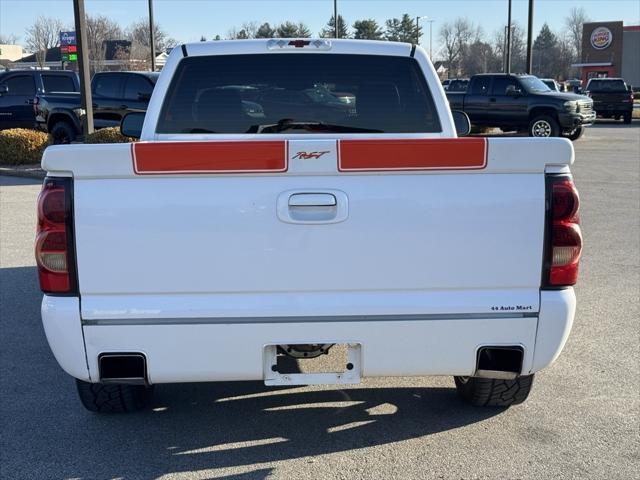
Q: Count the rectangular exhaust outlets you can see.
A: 2